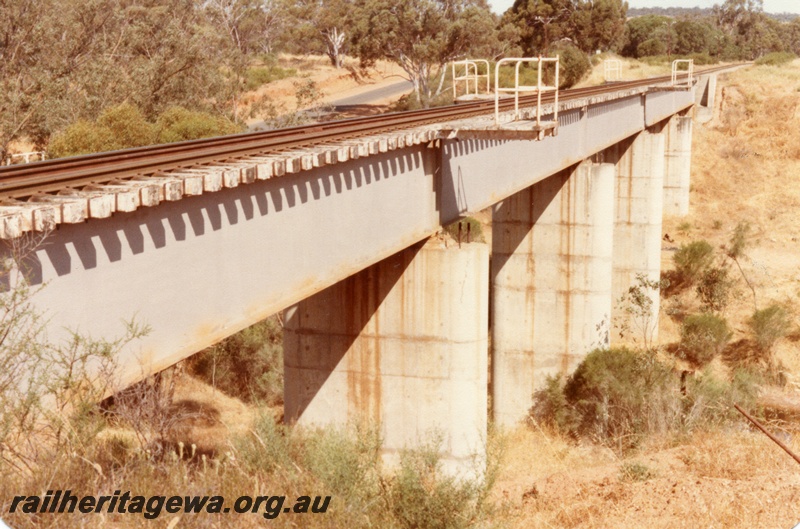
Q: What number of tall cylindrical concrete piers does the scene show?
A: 4